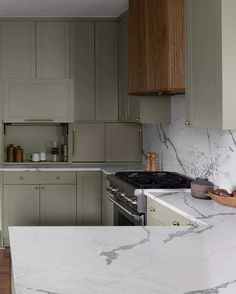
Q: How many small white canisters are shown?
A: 2